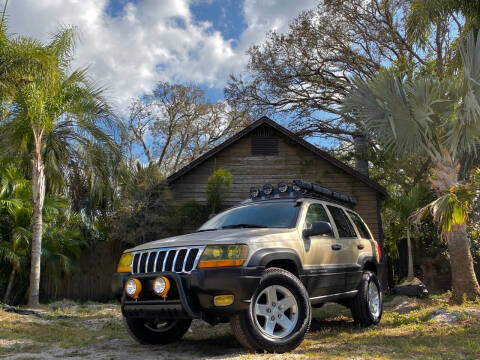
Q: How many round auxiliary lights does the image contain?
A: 6